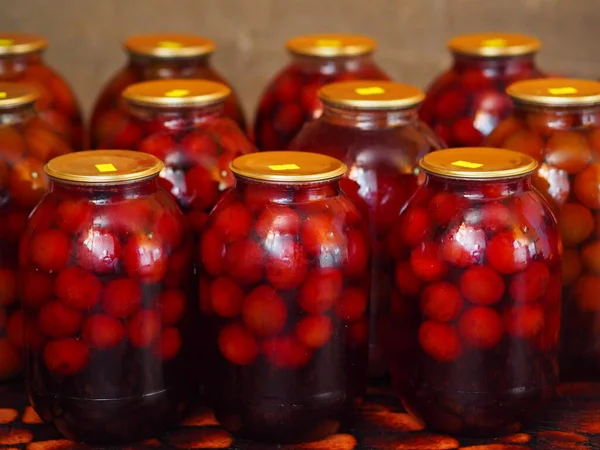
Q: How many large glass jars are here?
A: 11